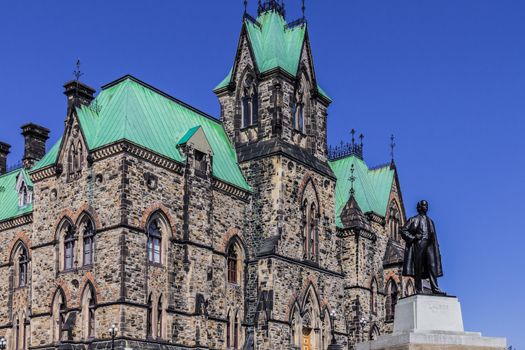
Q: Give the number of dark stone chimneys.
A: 3